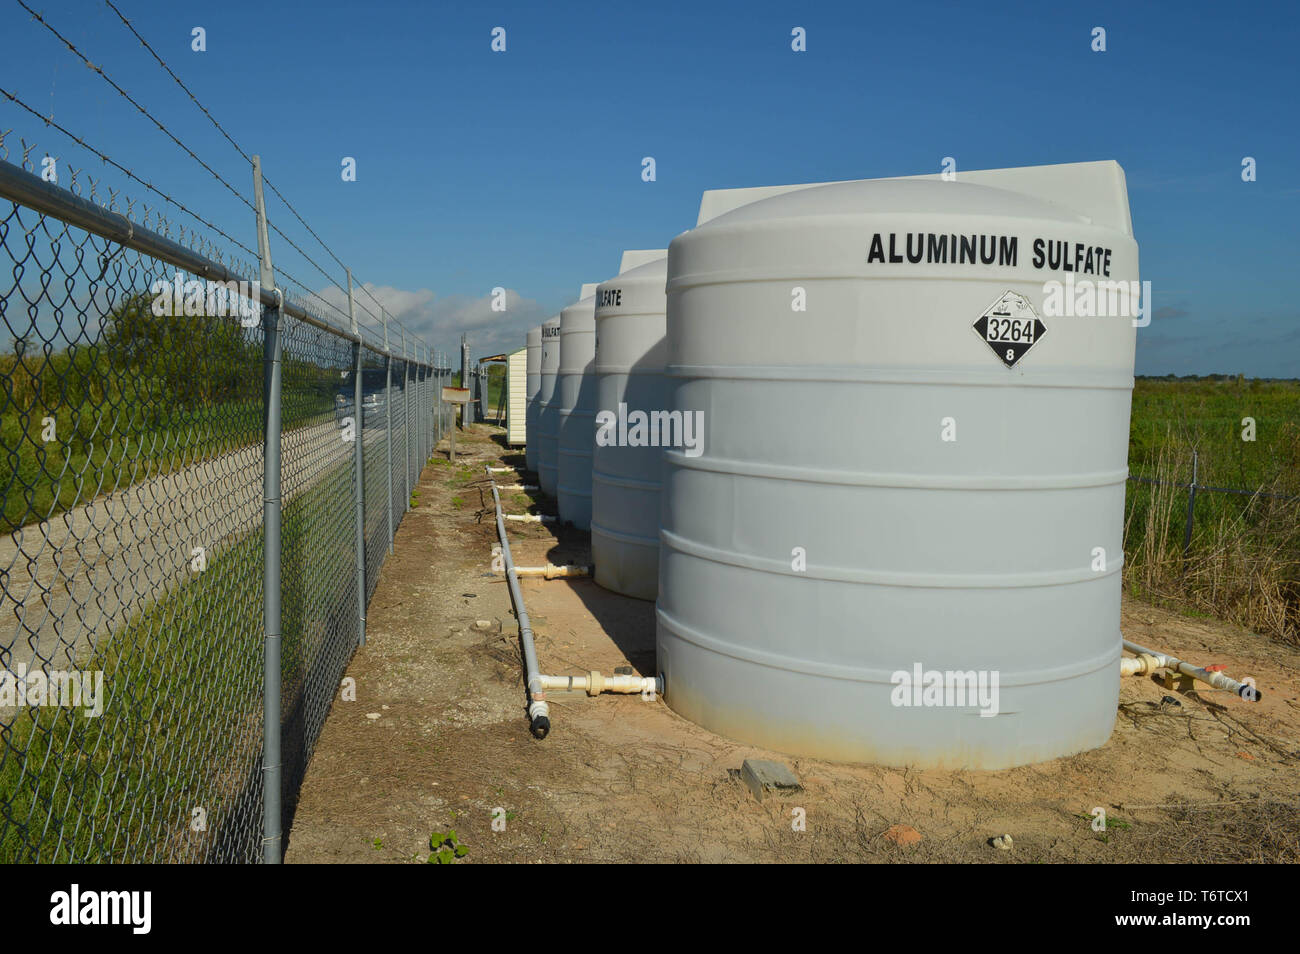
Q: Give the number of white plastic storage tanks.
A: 5